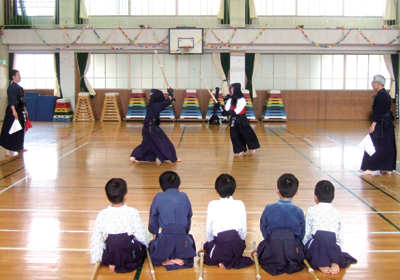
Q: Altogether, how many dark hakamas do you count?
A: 9